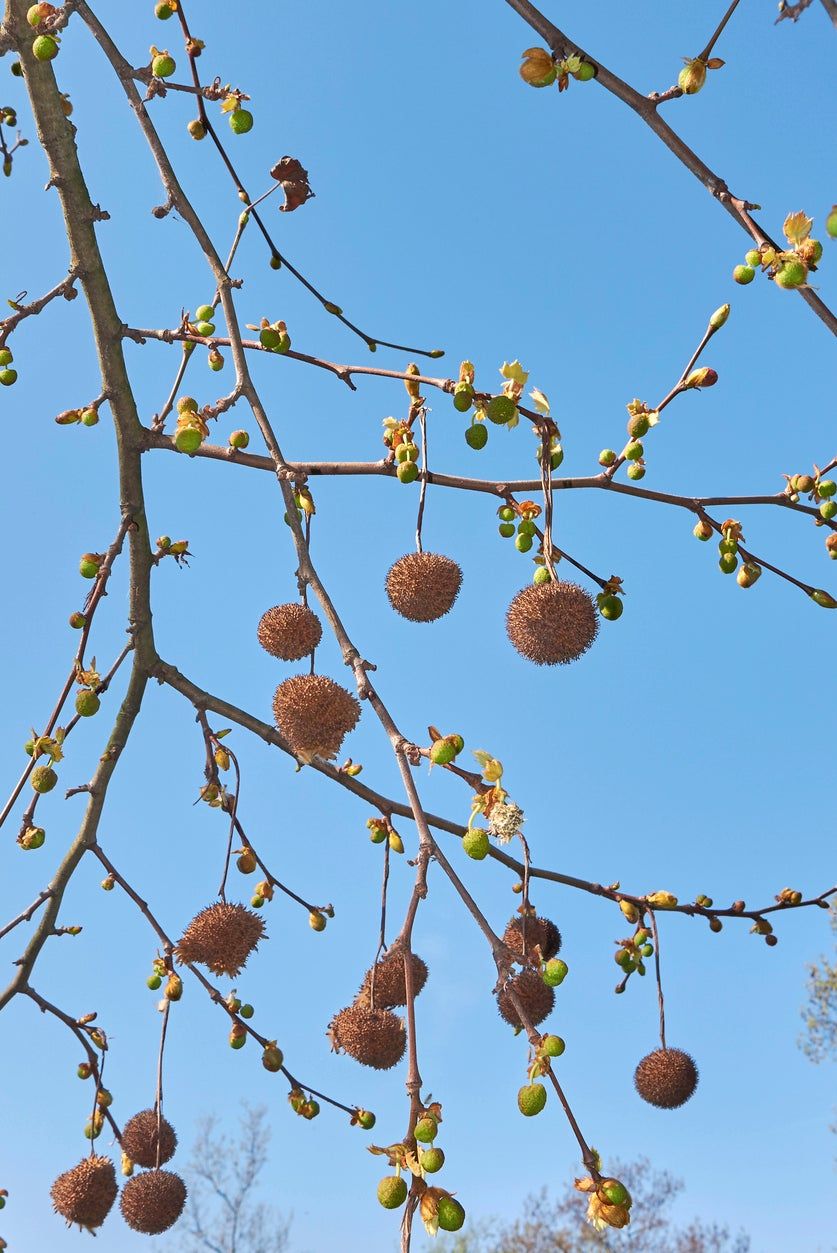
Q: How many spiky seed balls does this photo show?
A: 13